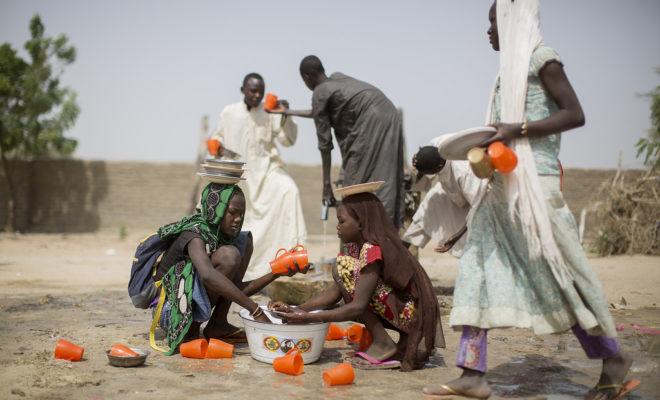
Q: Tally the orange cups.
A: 14